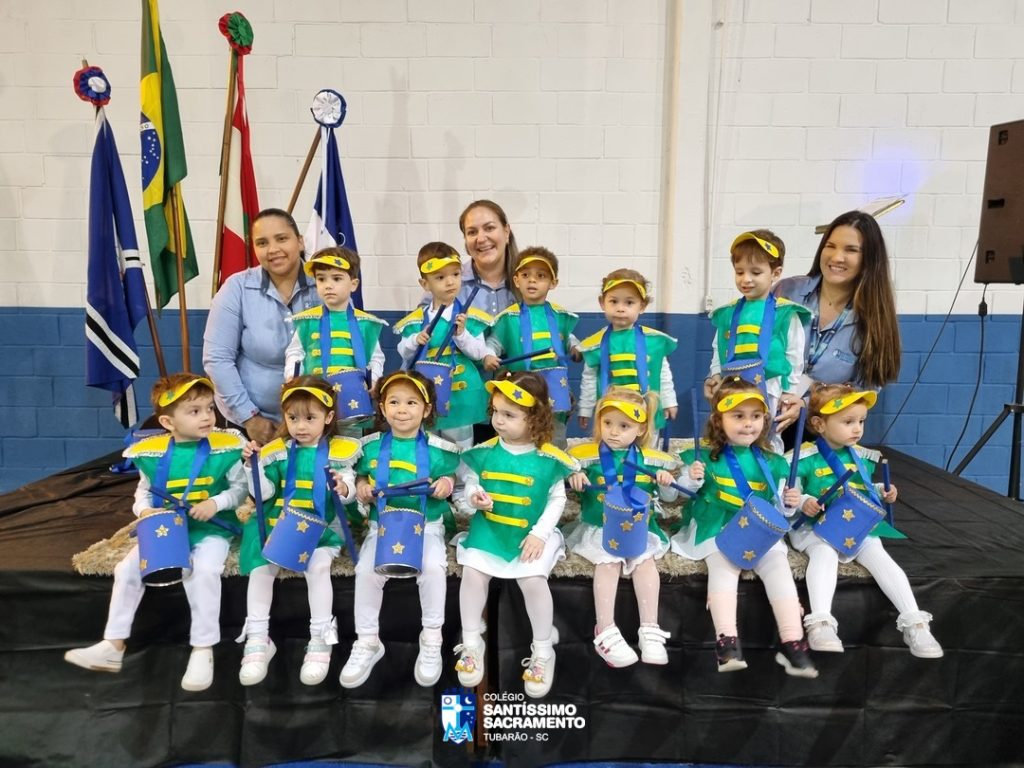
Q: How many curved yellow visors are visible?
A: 12